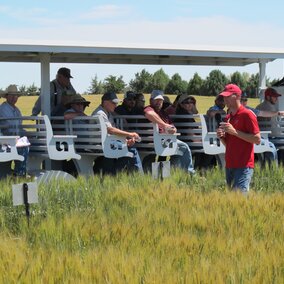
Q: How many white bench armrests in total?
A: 6